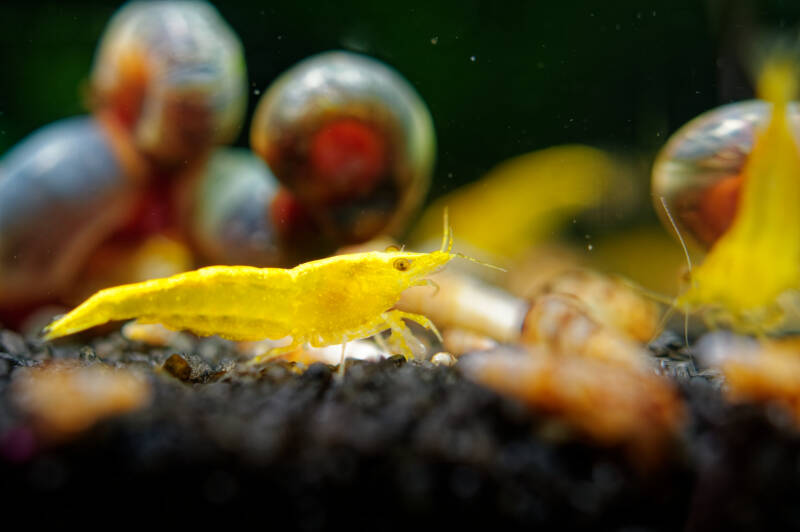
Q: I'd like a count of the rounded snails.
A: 5